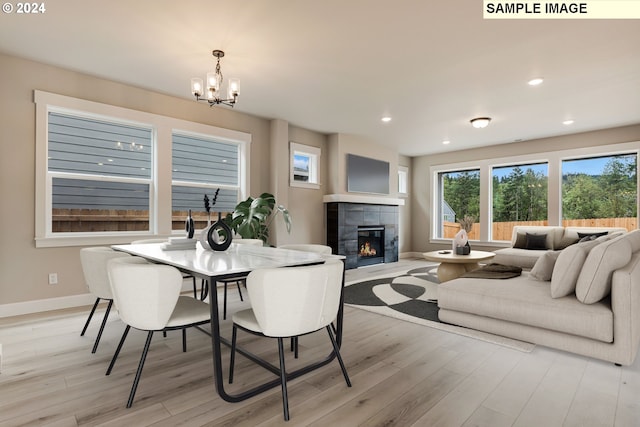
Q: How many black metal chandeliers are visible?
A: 1